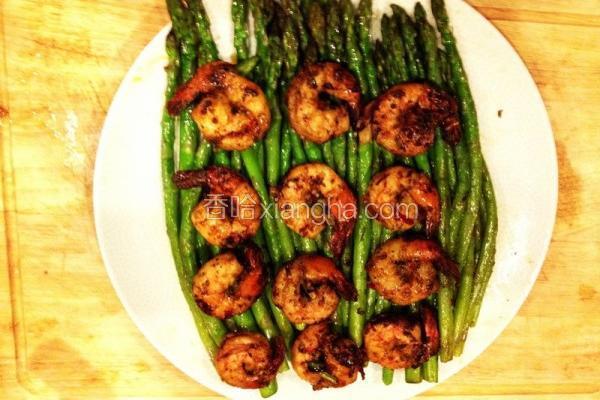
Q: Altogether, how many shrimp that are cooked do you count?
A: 12